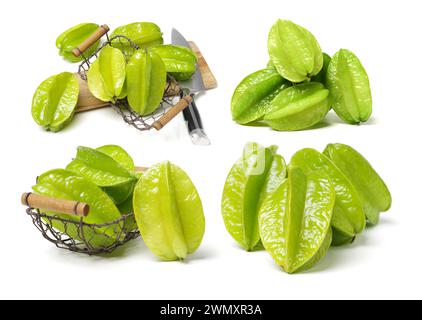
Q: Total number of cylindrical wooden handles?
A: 4